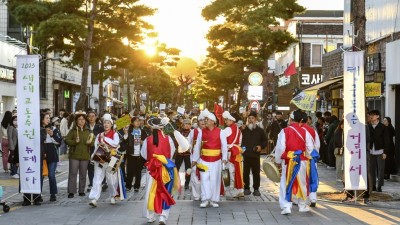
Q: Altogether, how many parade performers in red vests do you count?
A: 7